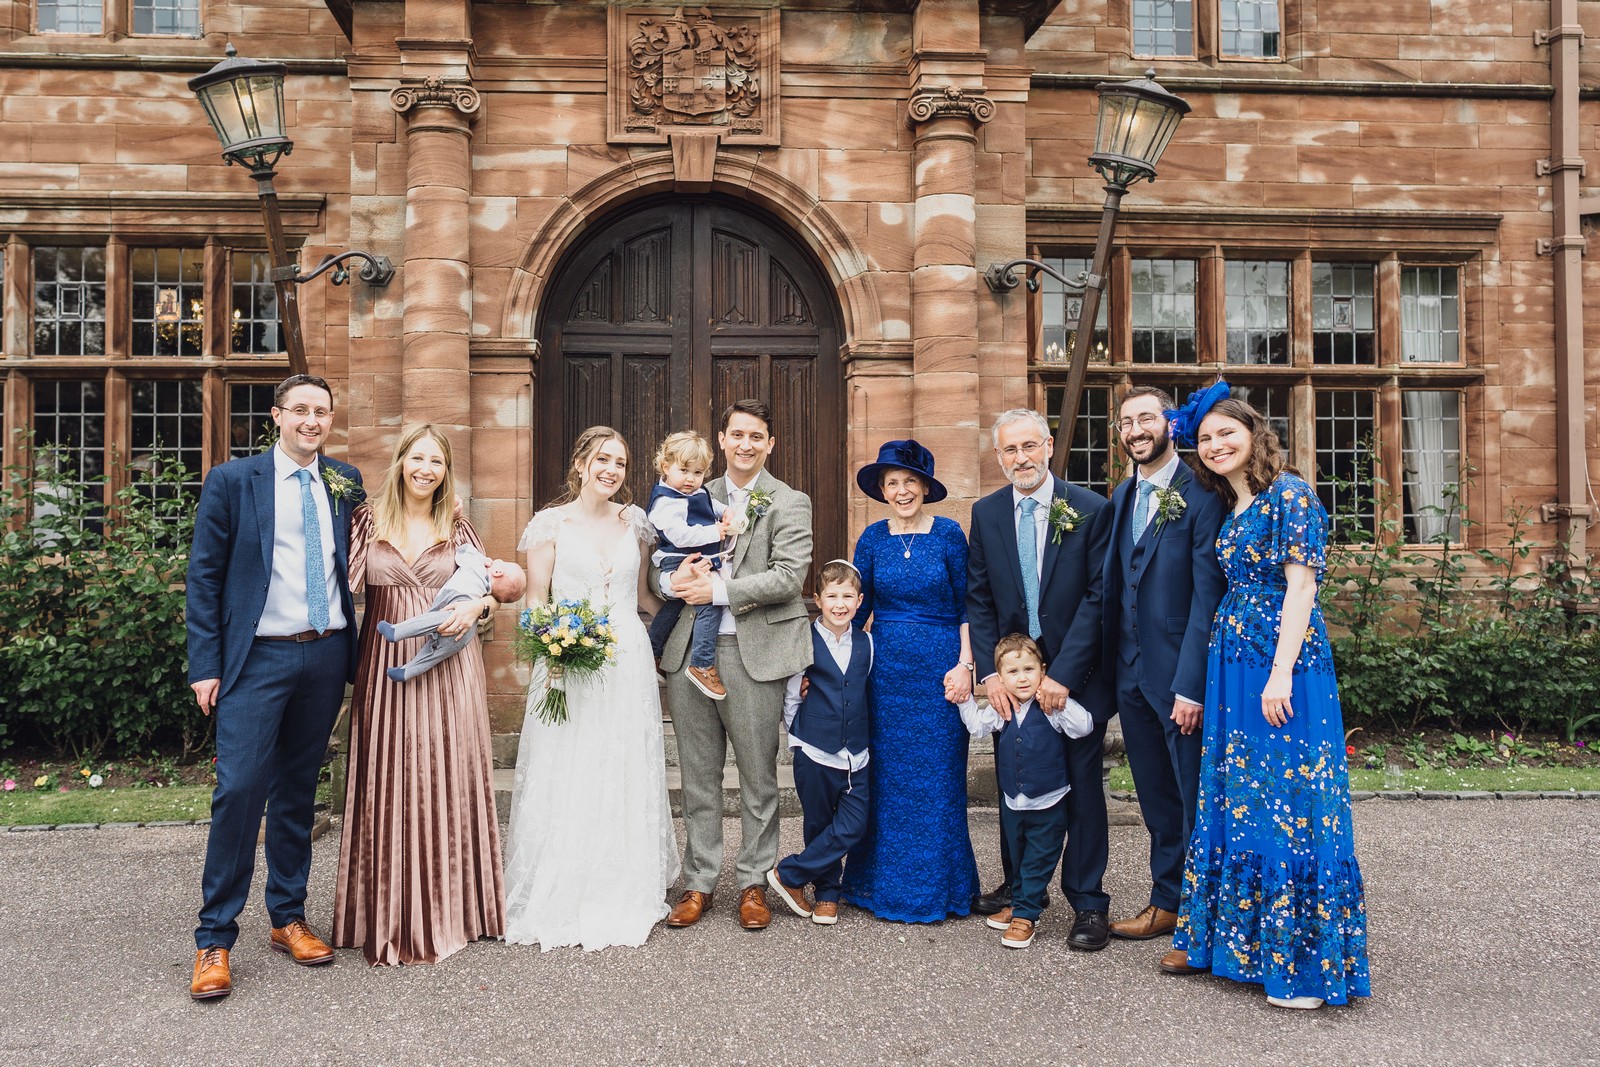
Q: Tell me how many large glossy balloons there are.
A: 0